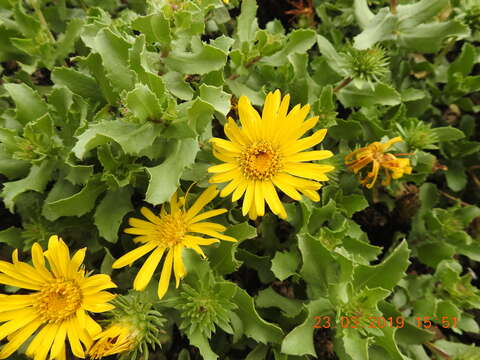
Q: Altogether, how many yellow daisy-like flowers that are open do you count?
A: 3